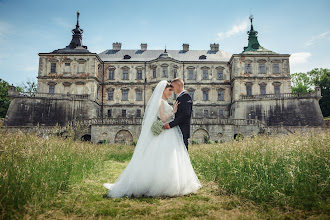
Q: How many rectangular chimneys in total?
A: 4